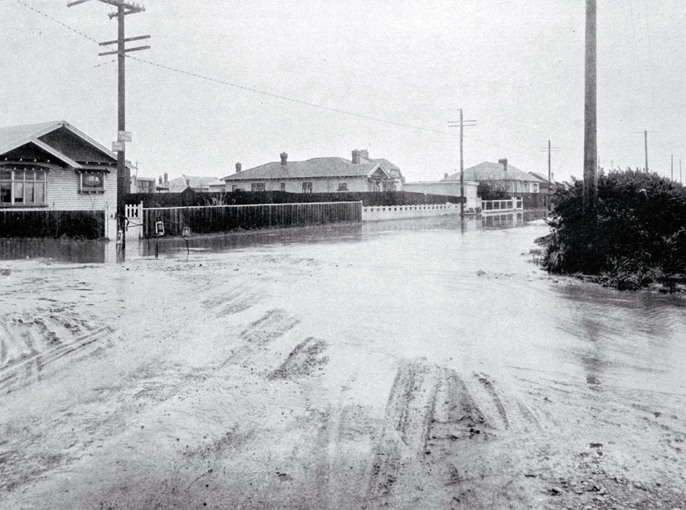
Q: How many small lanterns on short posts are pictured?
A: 2